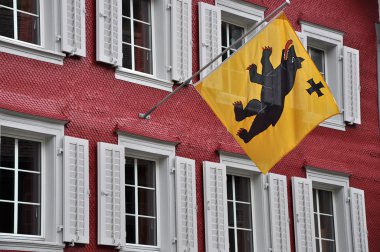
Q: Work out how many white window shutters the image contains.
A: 12